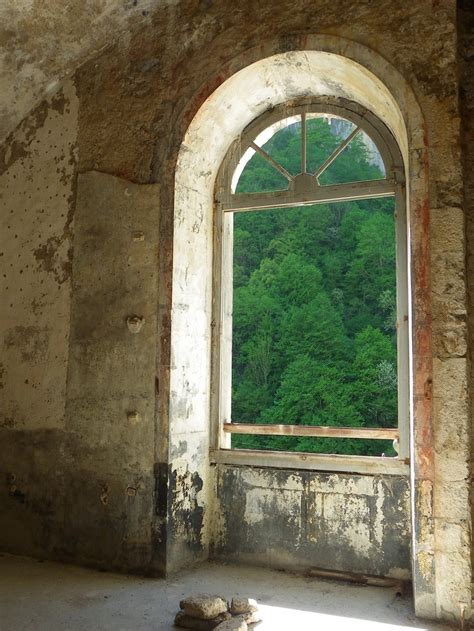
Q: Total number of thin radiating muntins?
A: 3